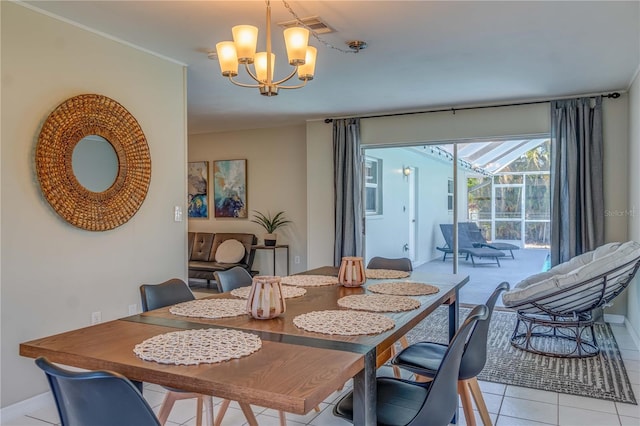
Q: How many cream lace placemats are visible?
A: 8